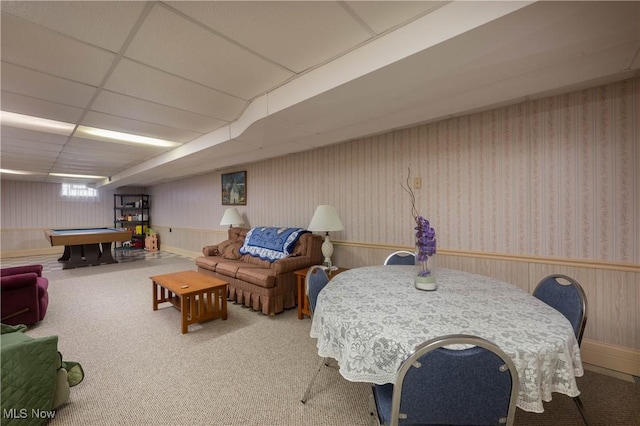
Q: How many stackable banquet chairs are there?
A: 4